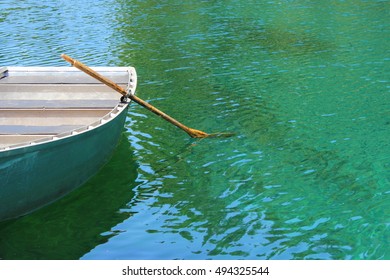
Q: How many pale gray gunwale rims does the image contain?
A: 1